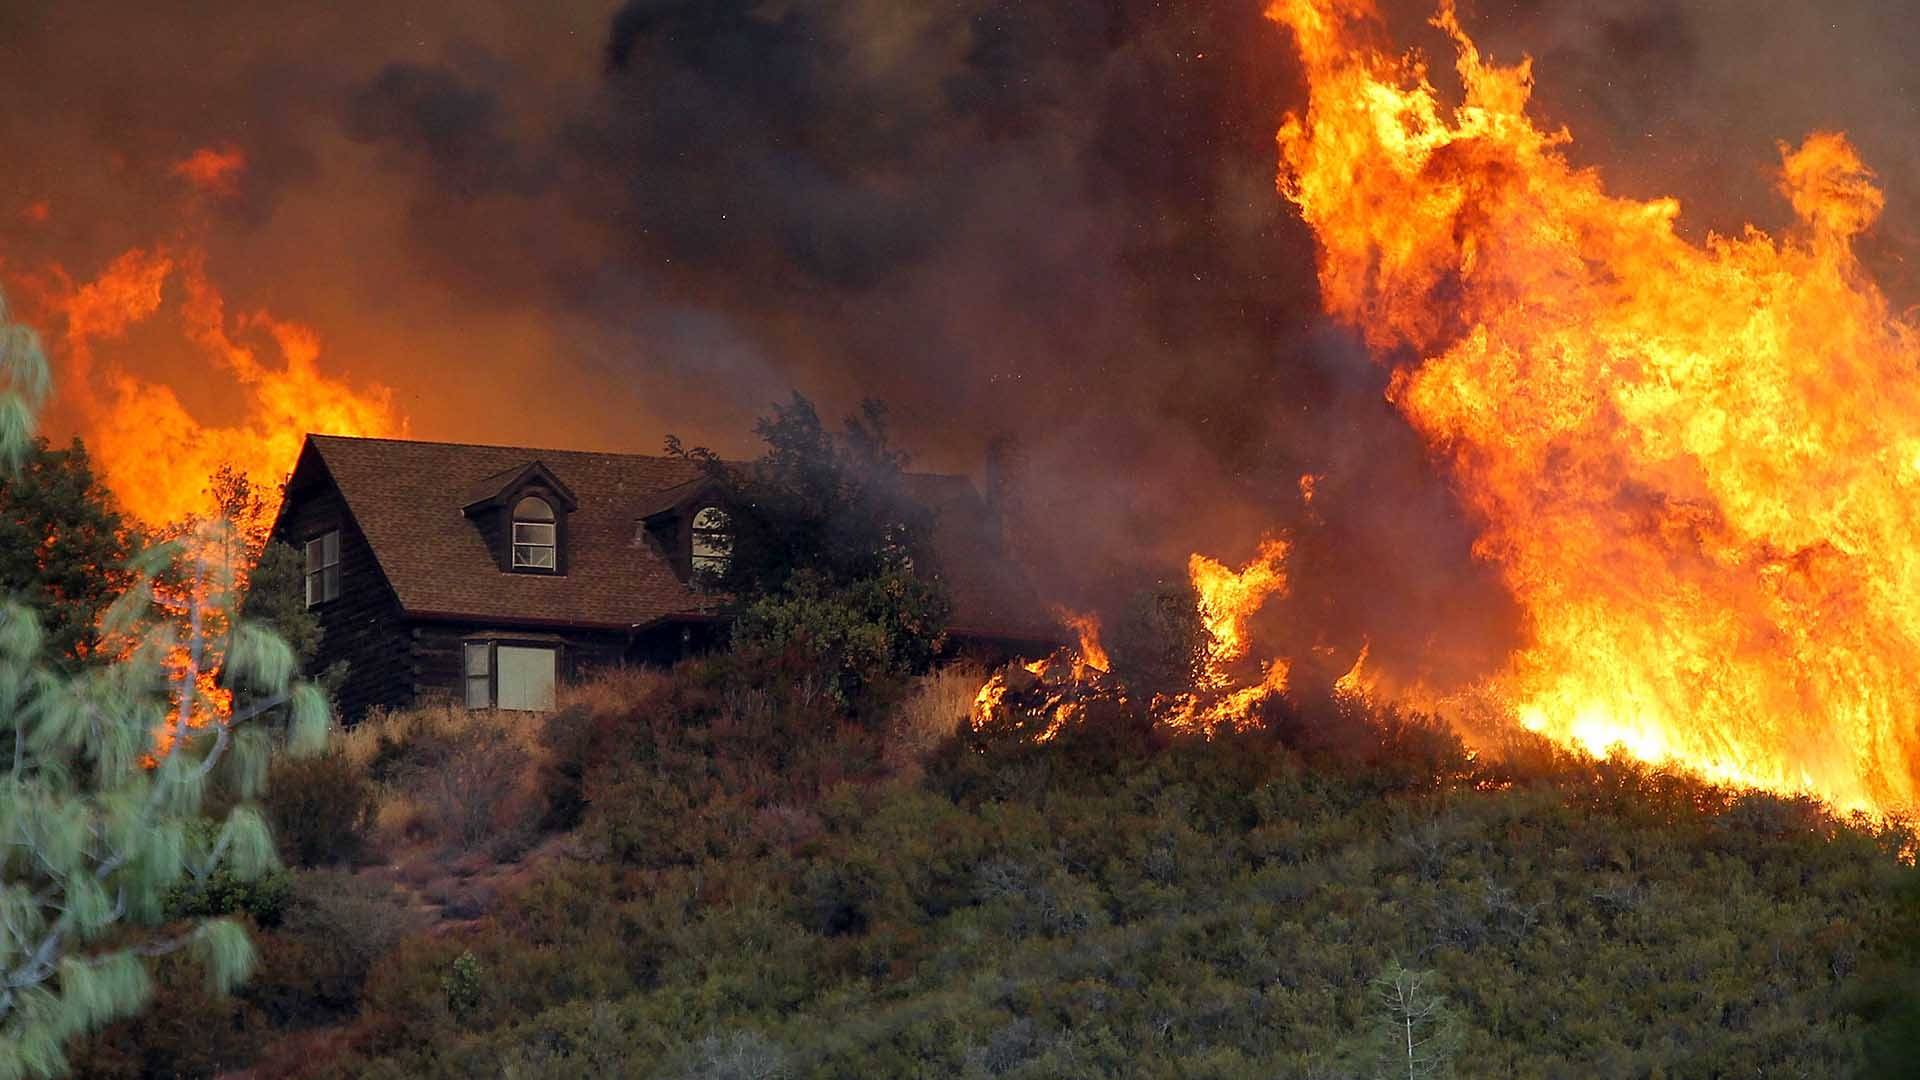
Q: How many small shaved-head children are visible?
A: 0